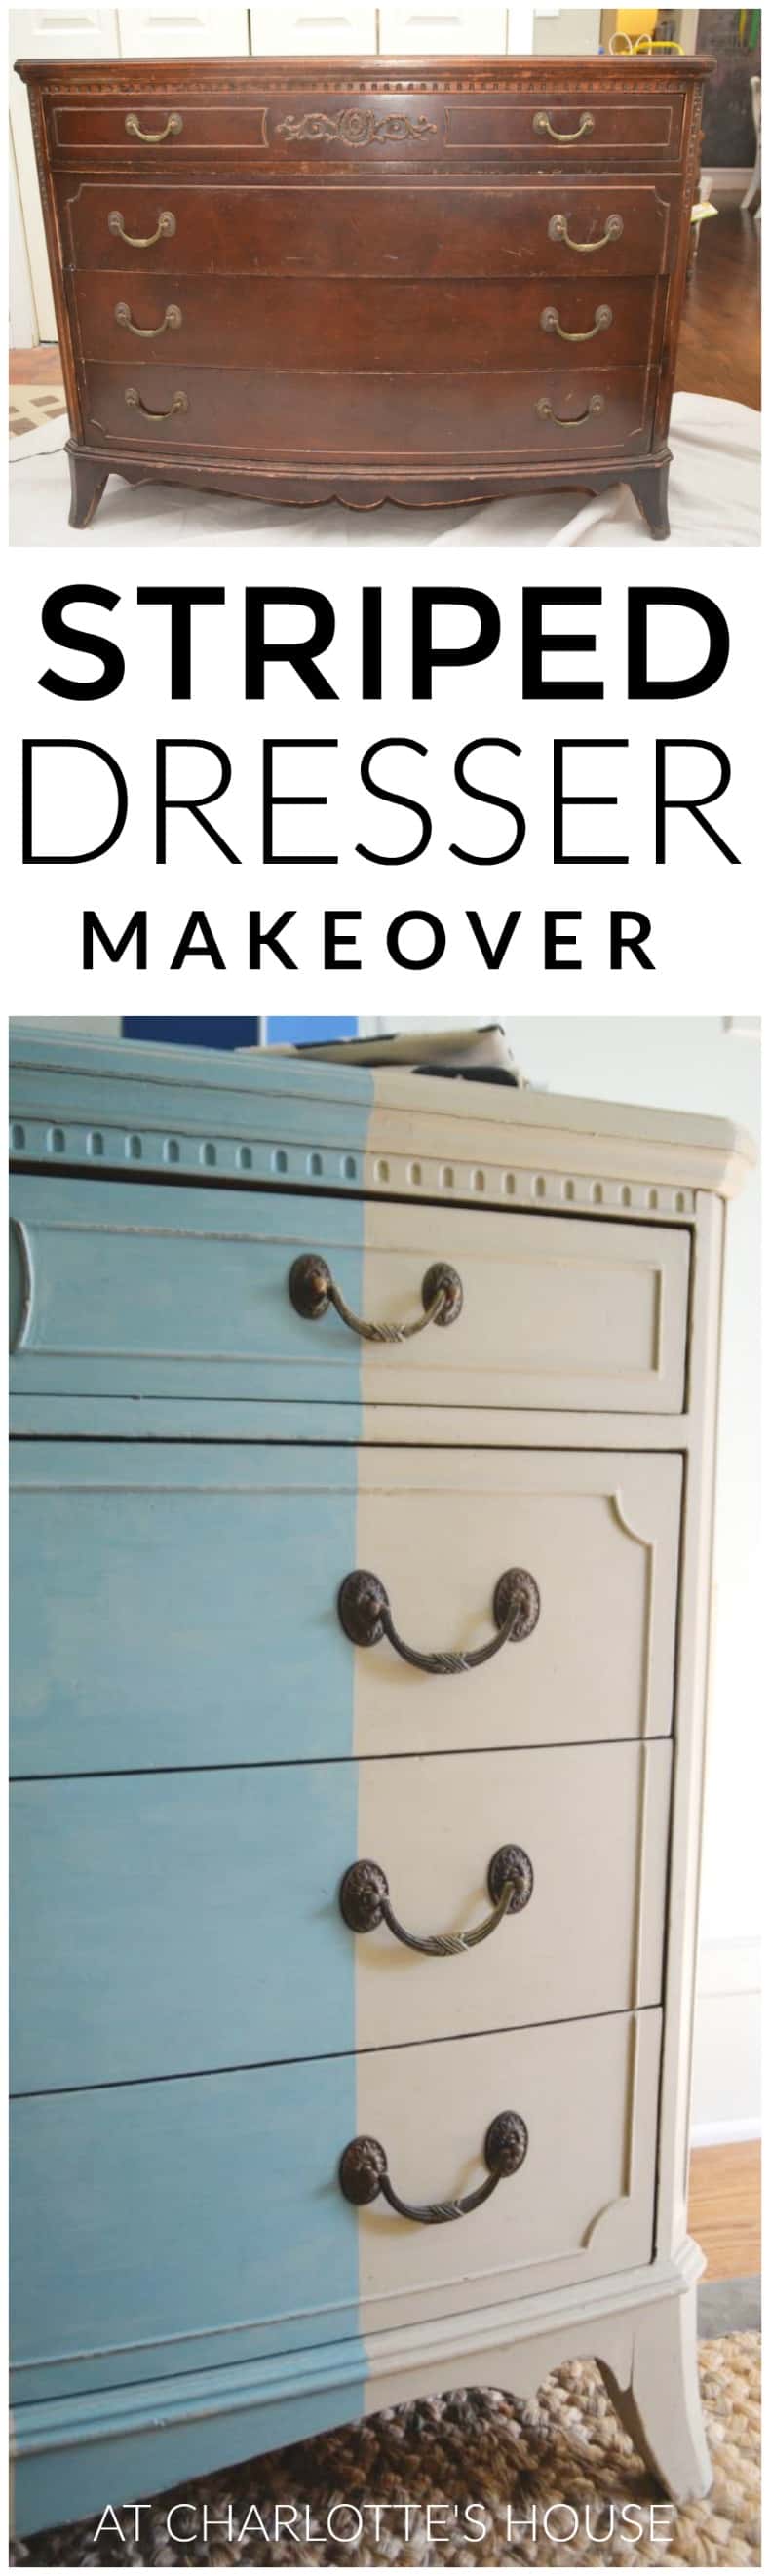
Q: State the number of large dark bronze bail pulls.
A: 4